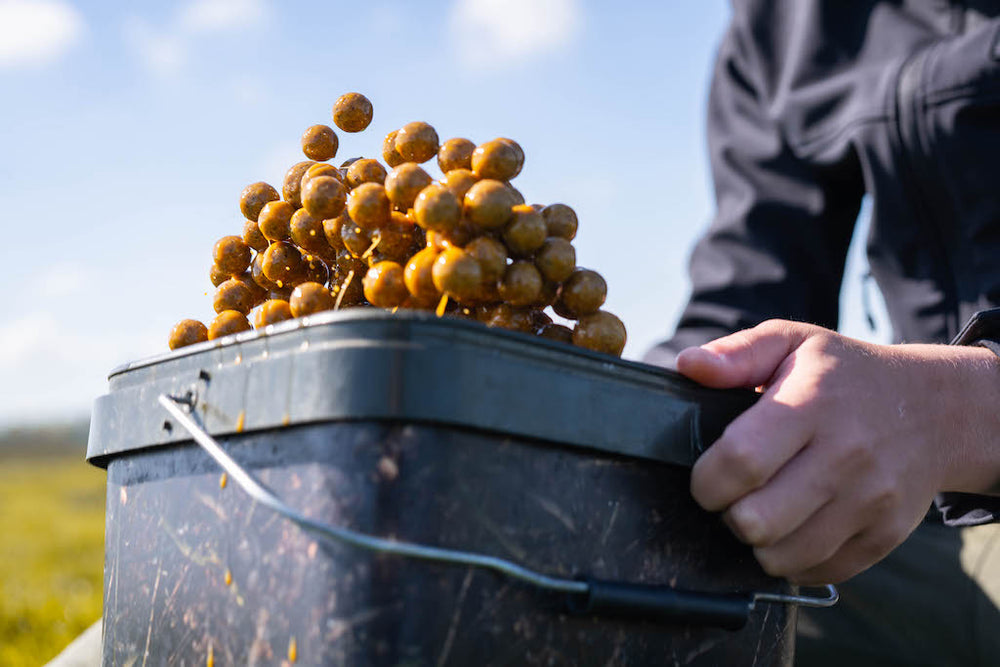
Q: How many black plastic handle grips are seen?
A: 1